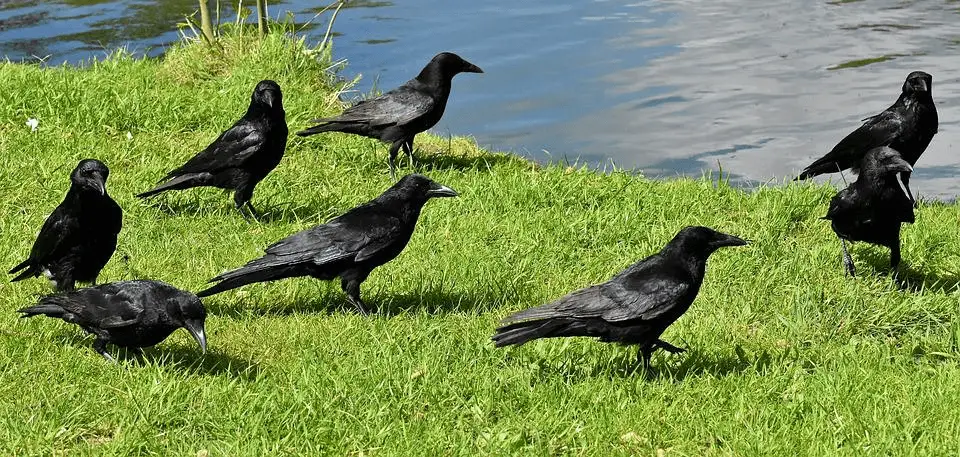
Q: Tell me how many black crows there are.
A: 8